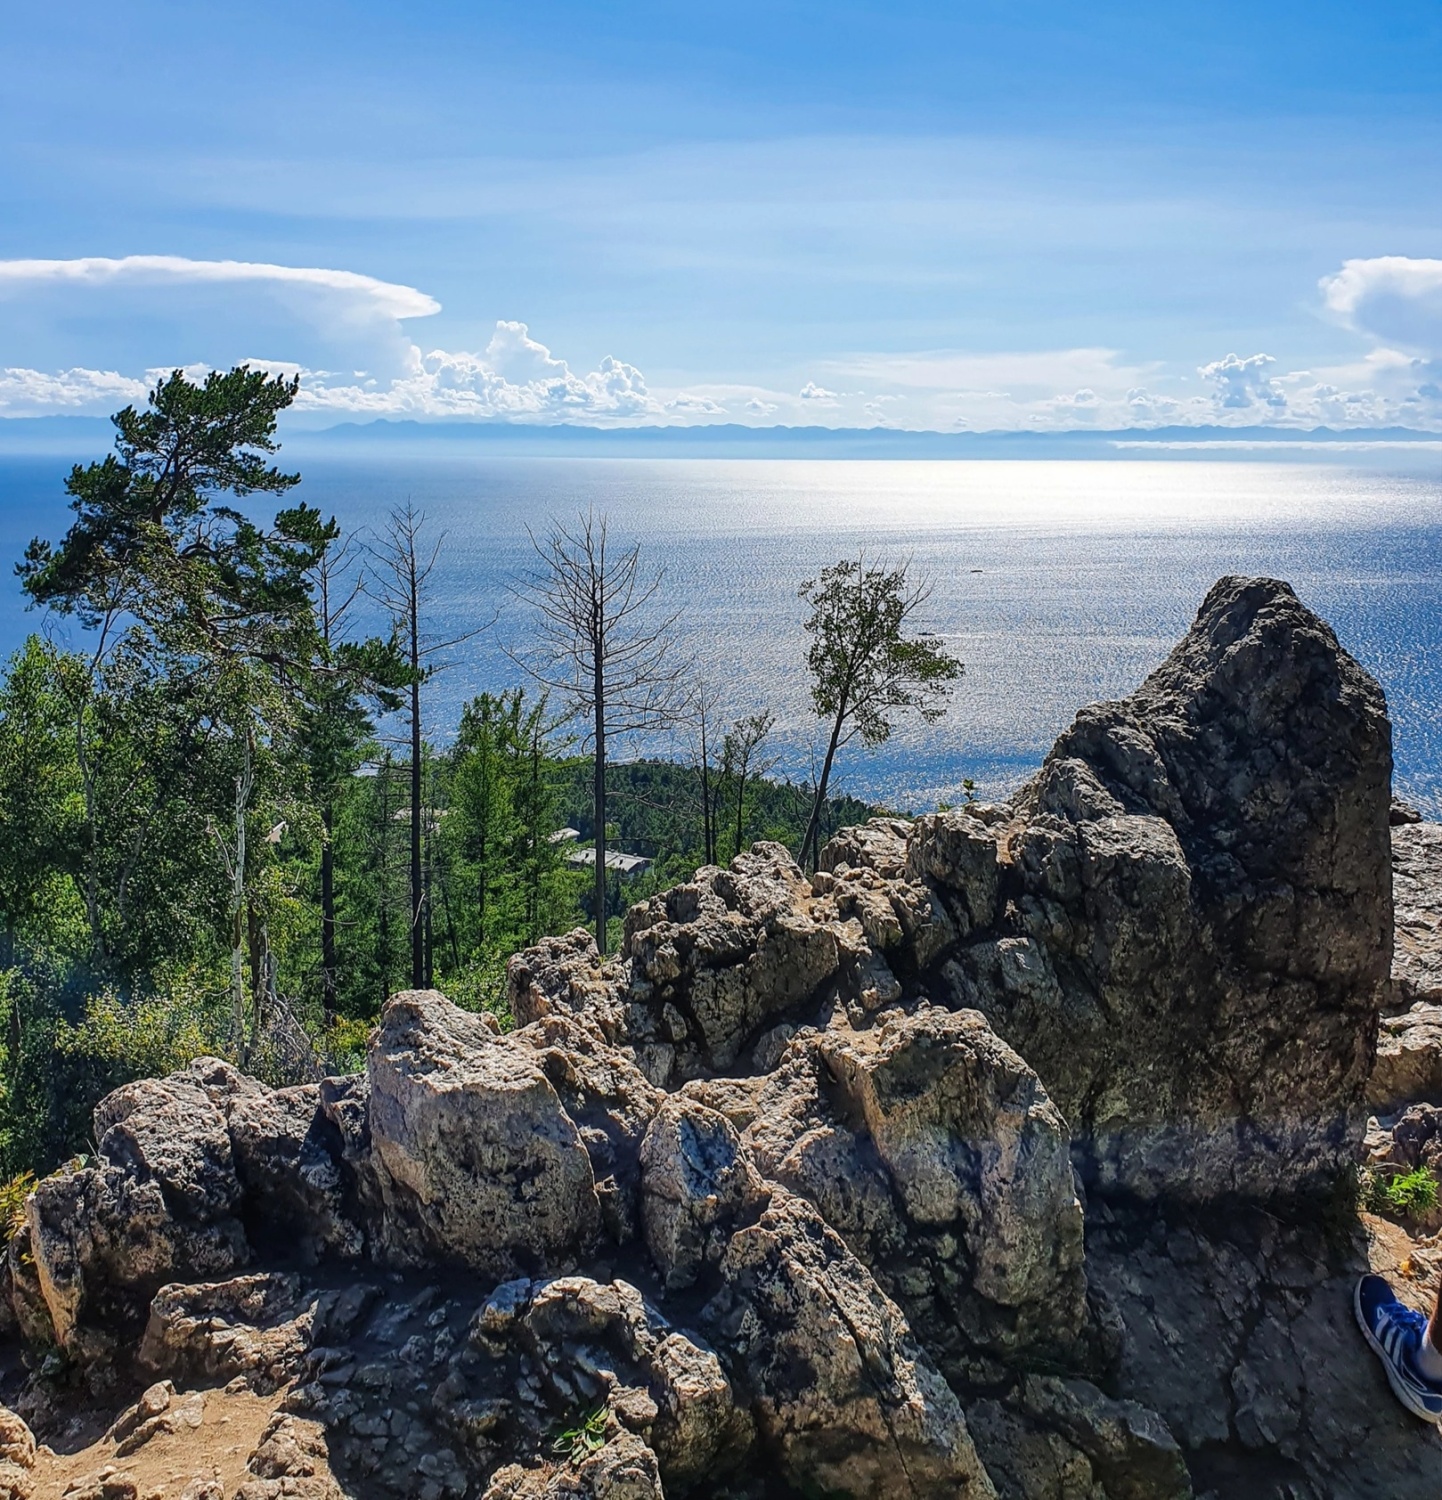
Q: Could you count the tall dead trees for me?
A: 3